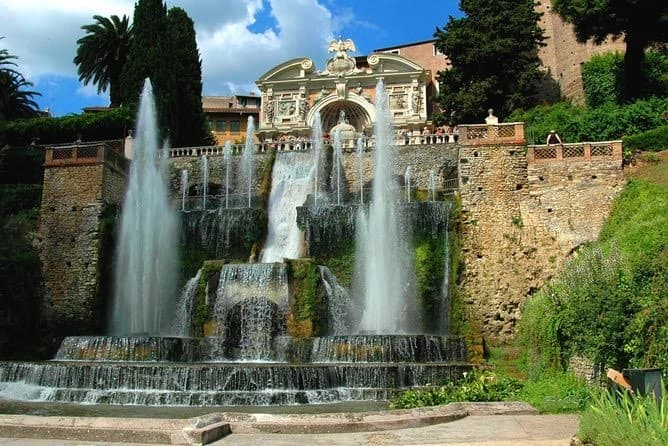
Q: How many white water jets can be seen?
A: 11